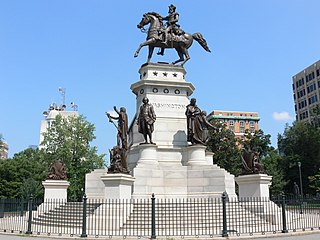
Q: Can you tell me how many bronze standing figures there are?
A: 3